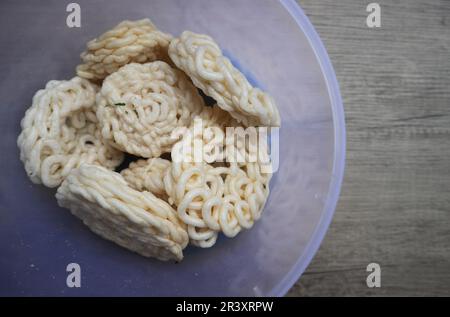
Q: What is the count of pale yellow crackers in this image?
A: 7